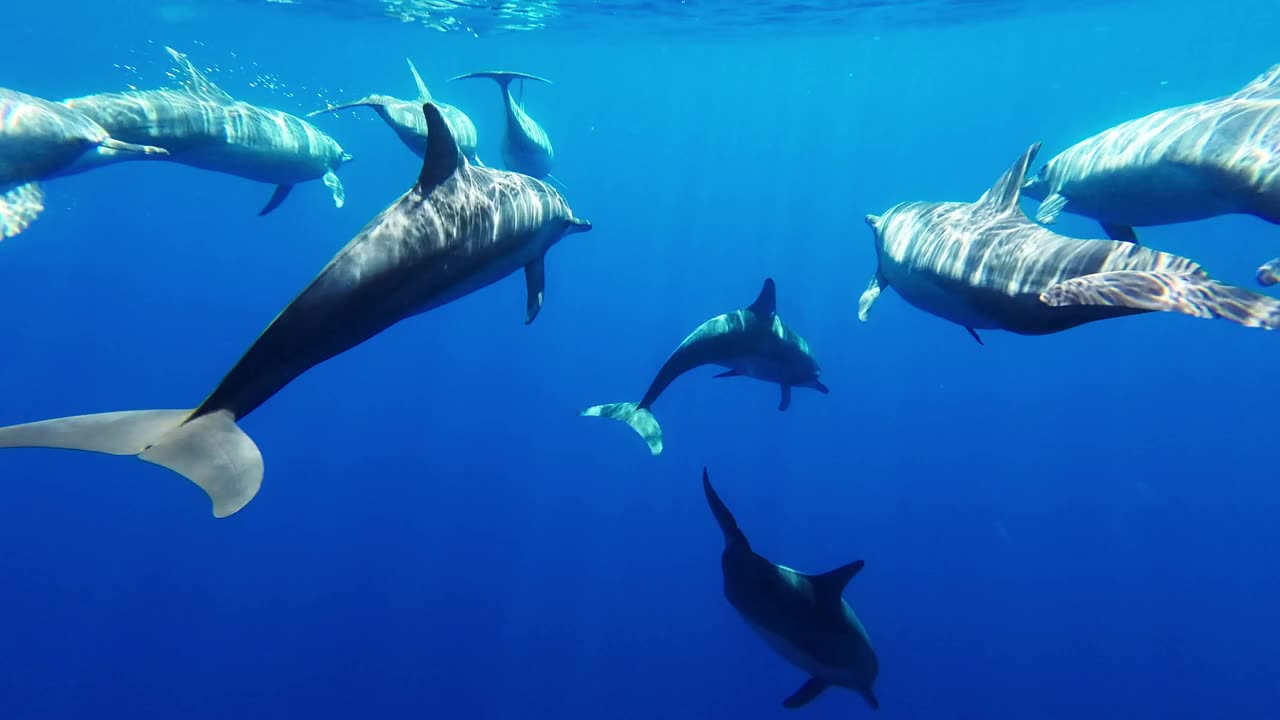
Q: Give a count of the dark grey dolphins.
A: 3